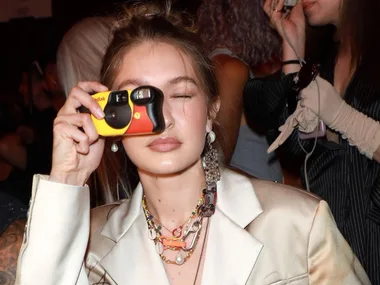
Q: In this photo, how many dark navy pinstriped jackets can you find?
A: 1